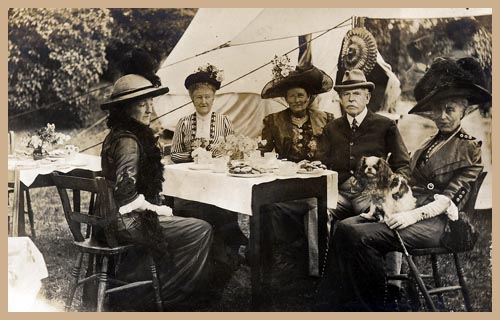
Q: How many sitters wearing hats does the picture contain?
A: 5